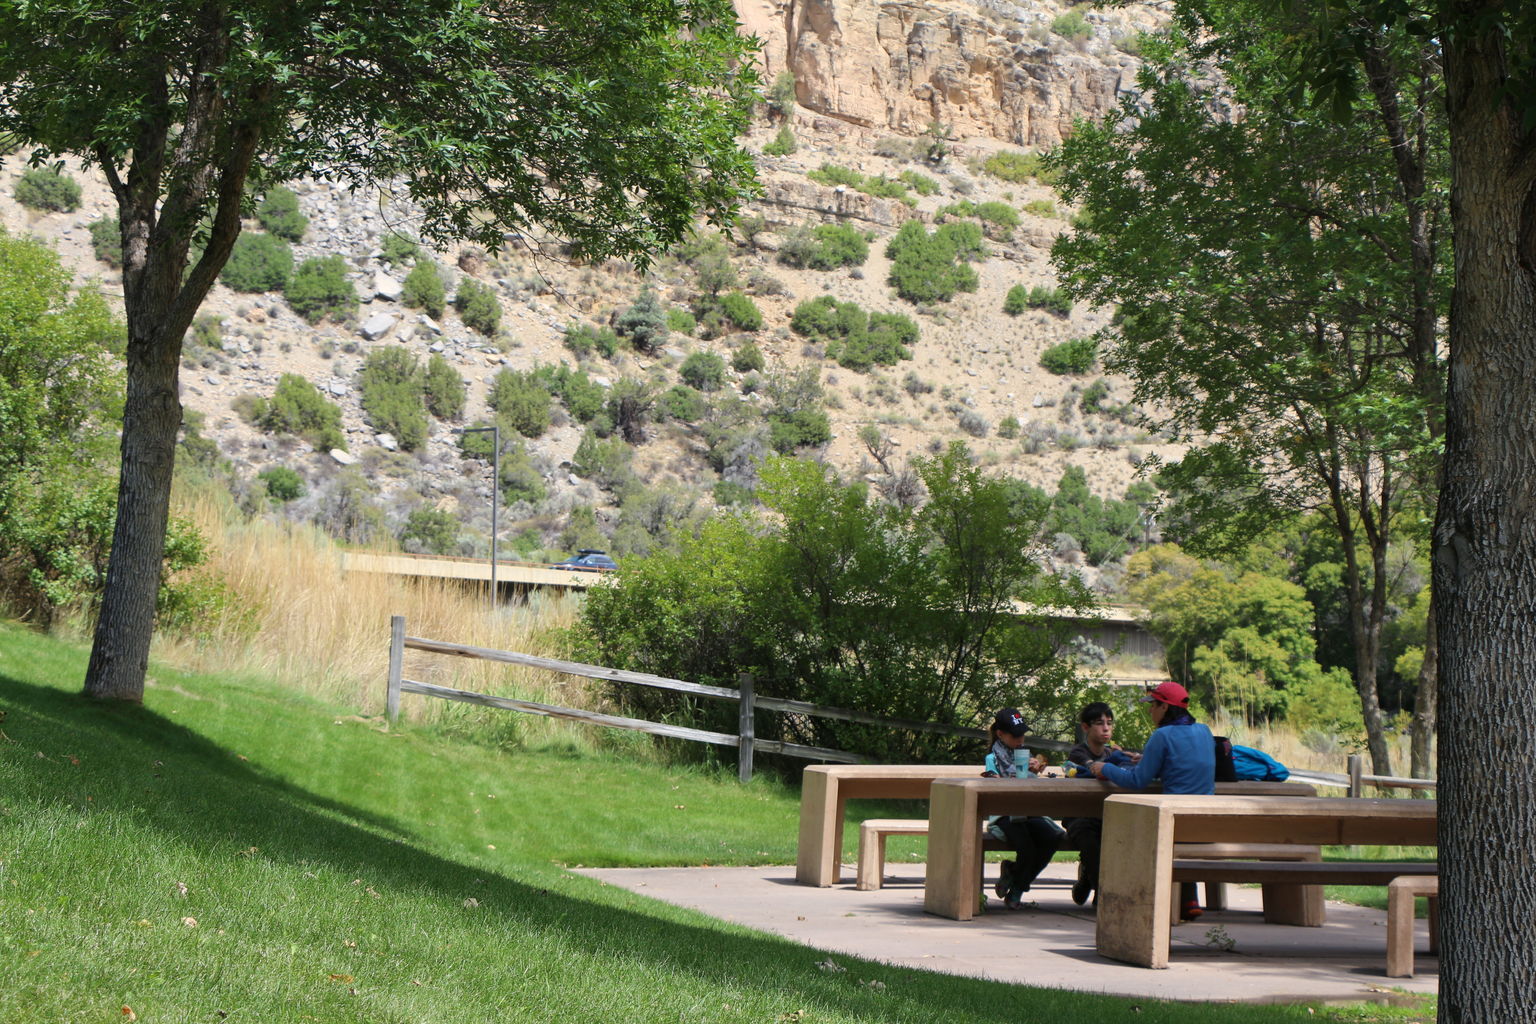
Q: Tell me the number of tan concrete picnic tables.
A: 3